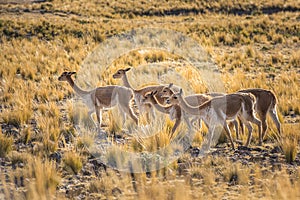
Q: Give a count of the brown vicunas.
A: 5